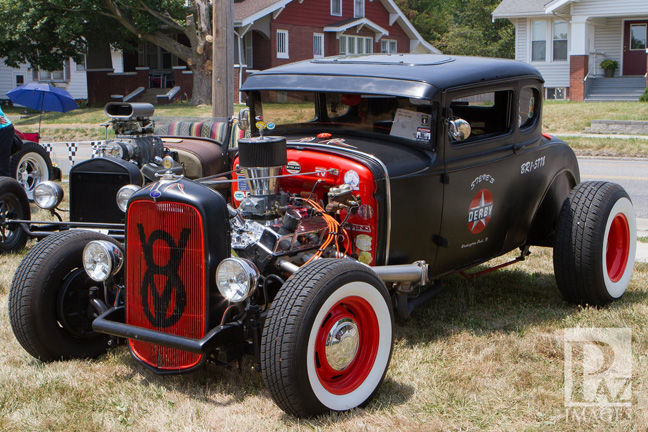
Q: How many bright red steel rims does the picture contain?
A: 2